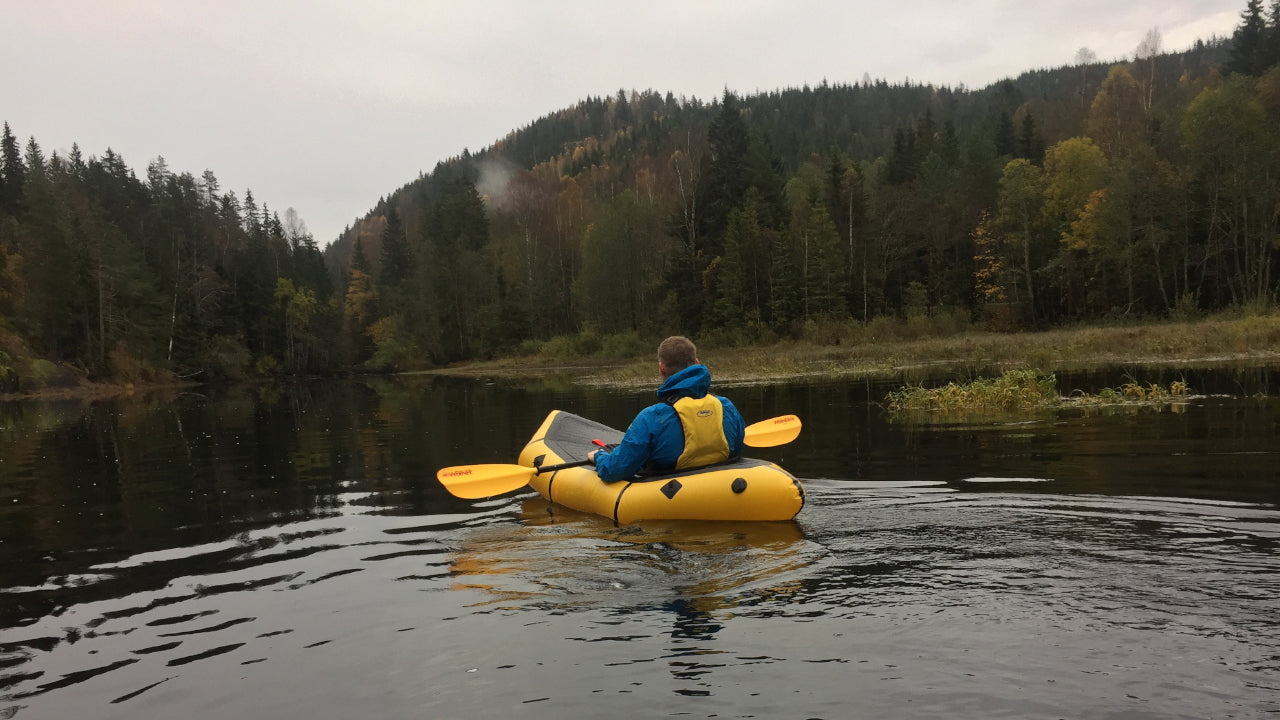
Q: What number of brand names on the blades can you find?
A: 2